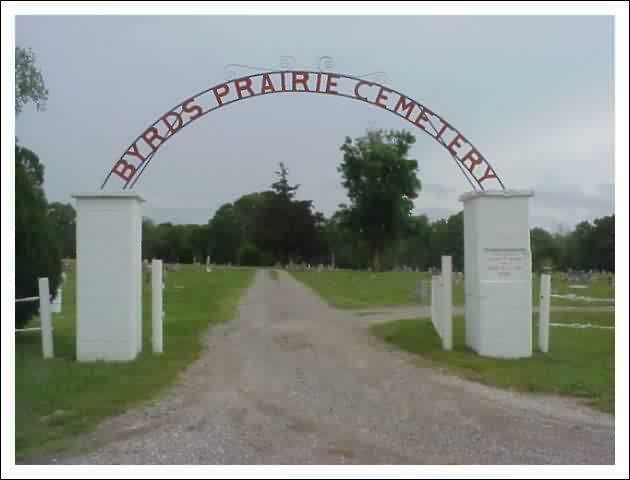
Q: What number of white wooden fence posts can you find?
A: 4